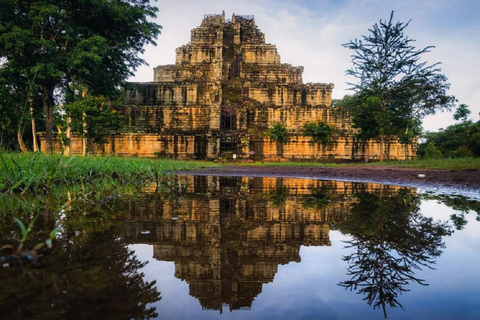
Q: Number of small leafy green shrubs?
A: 2